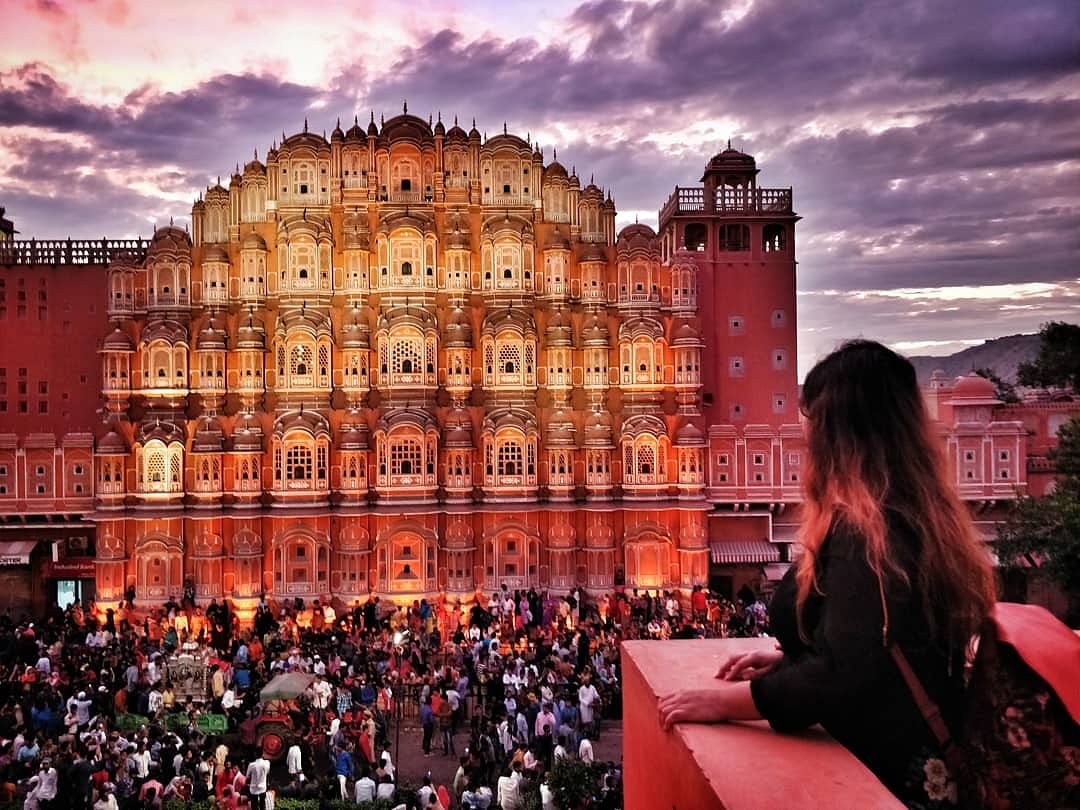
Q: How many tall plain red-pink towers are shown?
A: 1